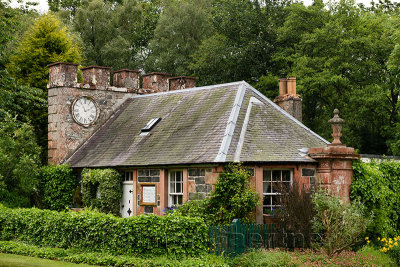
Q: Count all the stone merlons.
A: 5